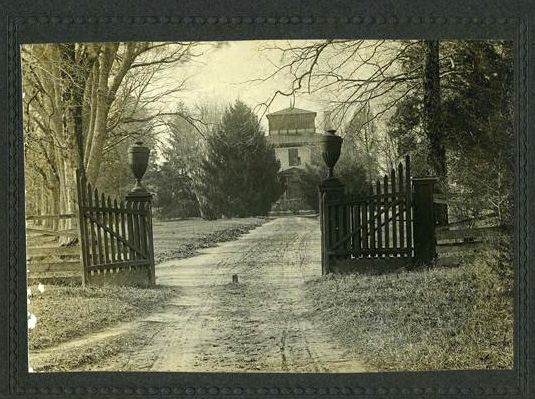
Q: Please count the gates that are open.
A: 2